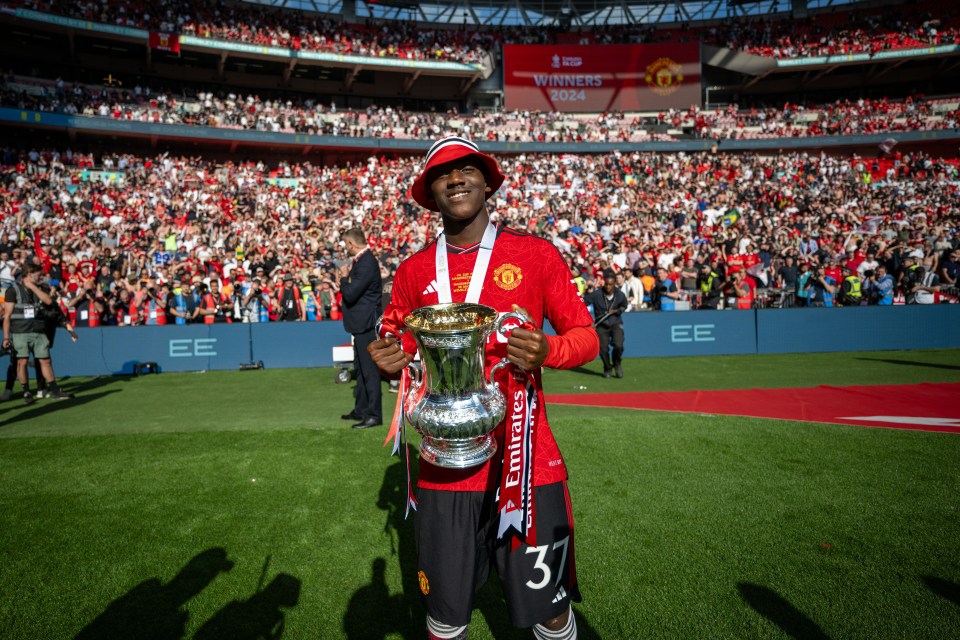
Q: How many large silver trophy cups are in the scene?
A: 1